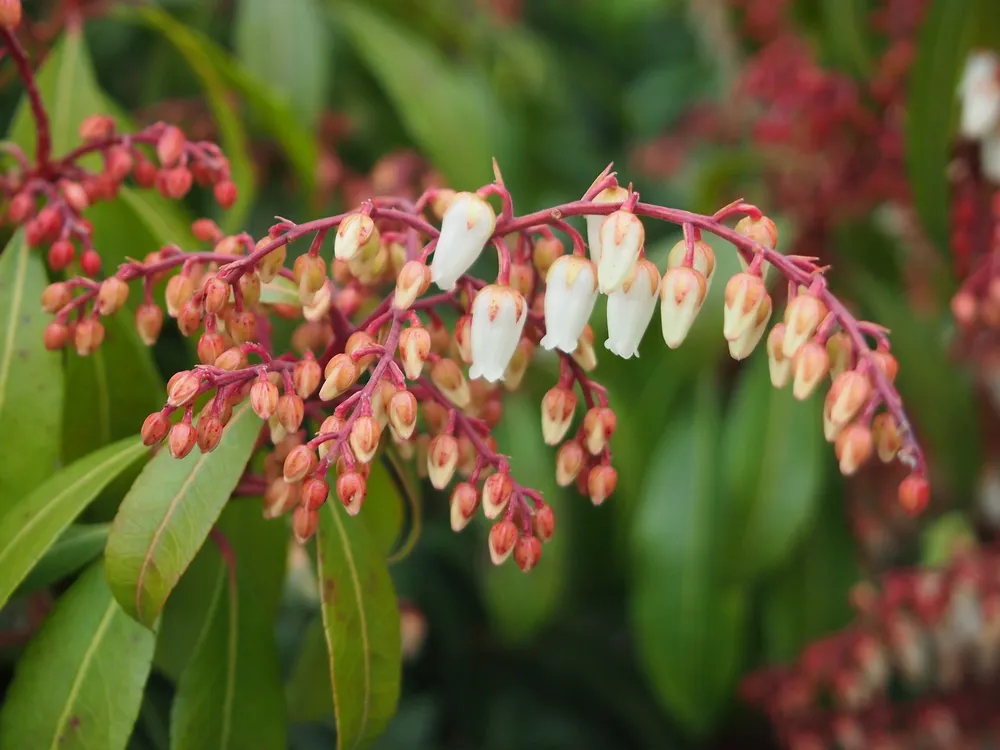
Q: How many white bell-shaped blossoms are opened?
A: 4